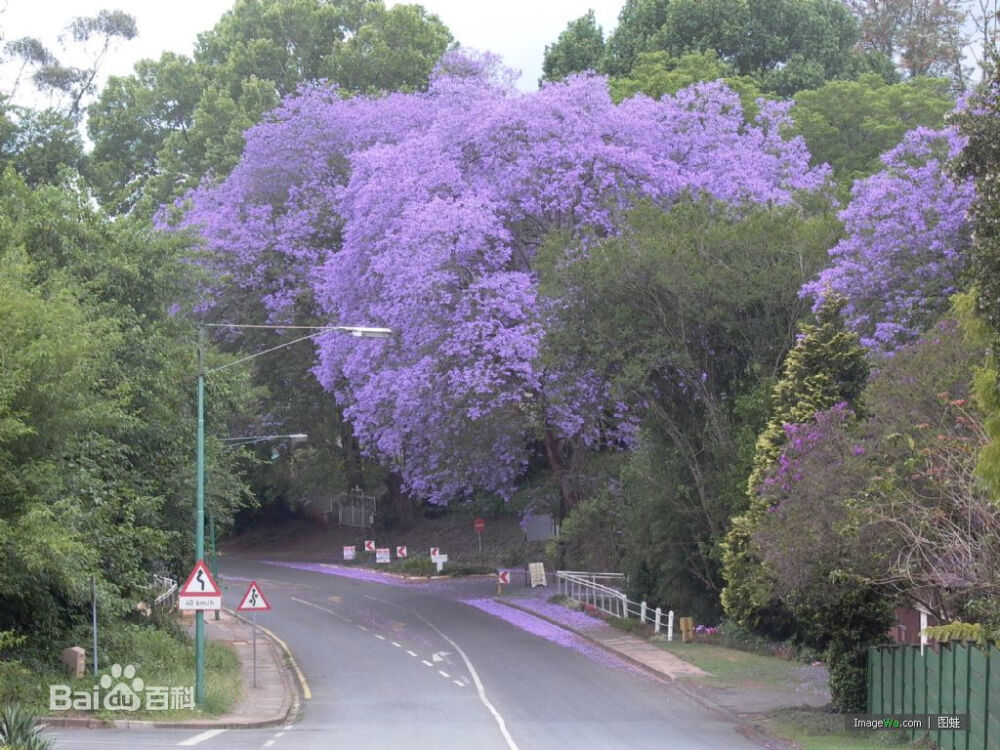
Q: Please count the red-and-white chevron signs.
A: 4